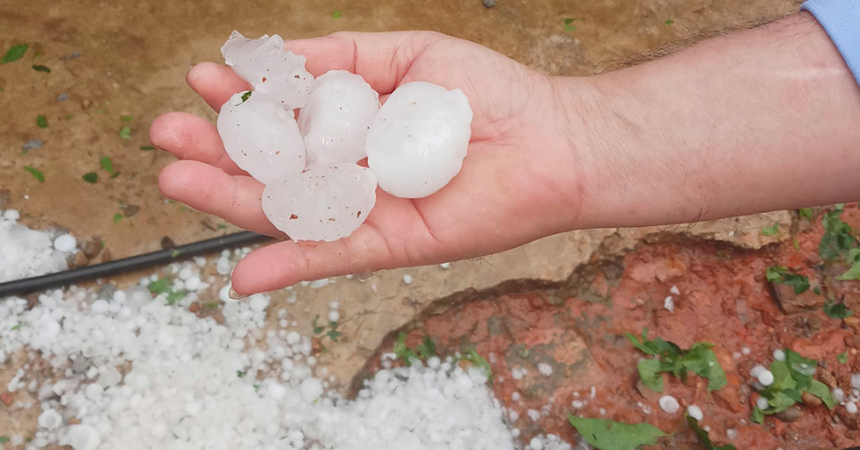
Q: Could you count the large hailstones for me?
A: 5